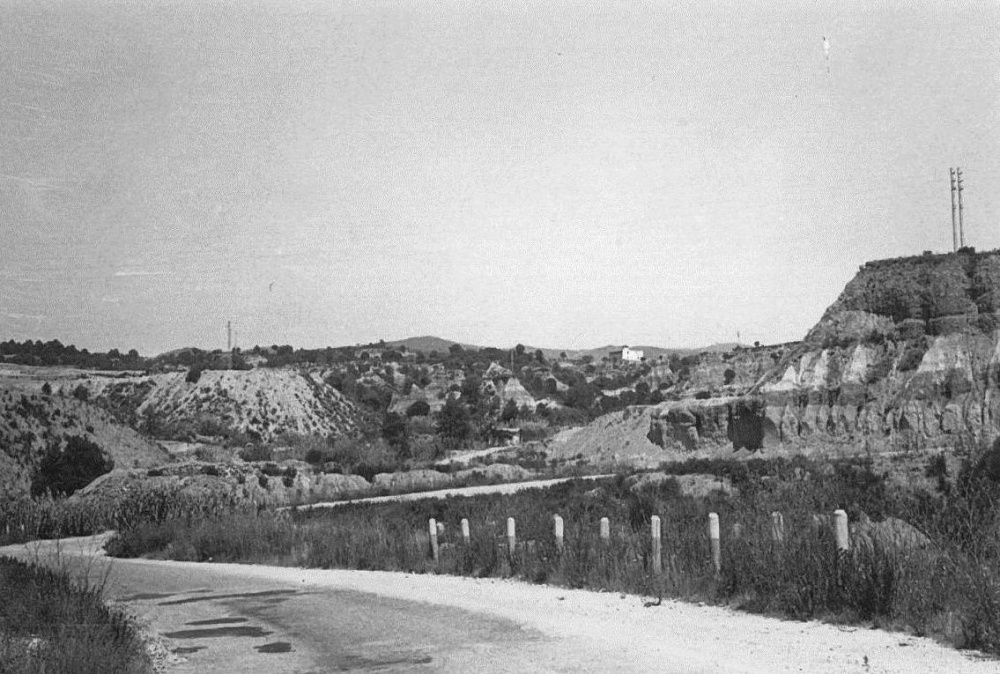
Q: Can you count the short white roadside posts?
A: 9